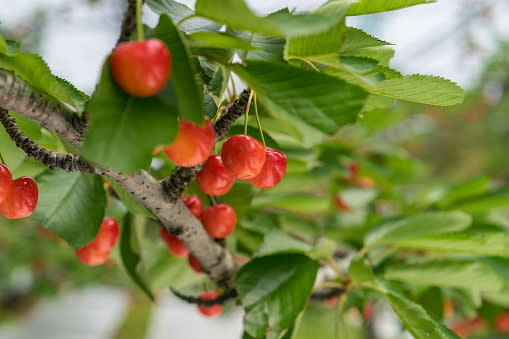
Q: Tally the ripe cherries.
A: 14